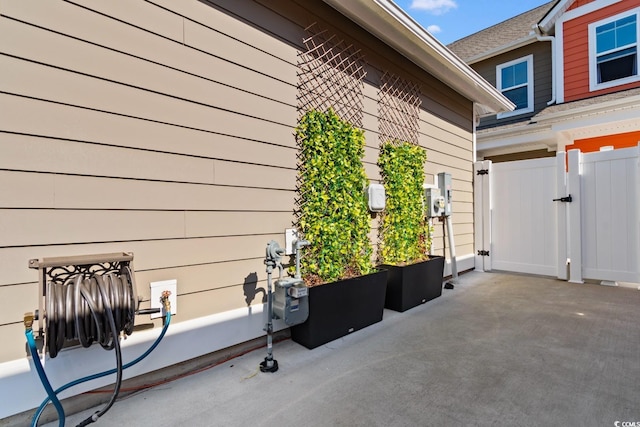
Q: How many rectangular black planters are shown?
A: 2